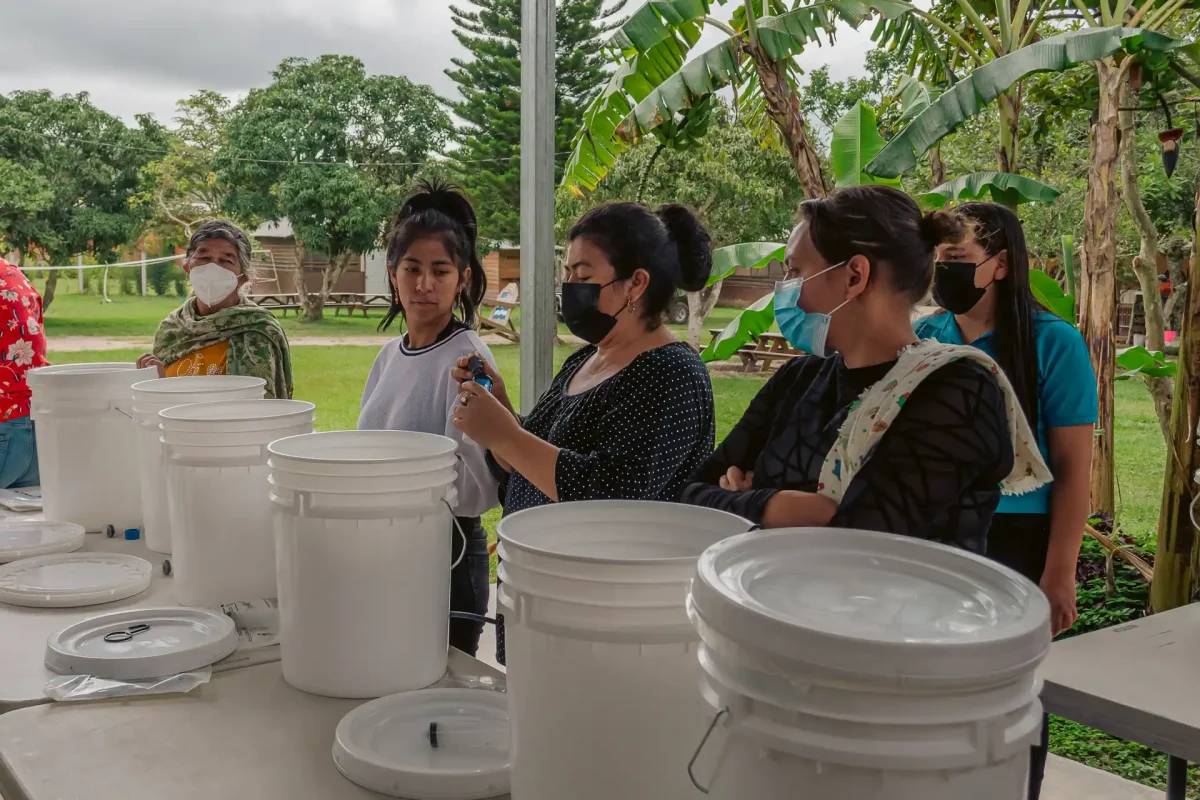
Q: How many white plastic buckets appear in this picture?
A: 6